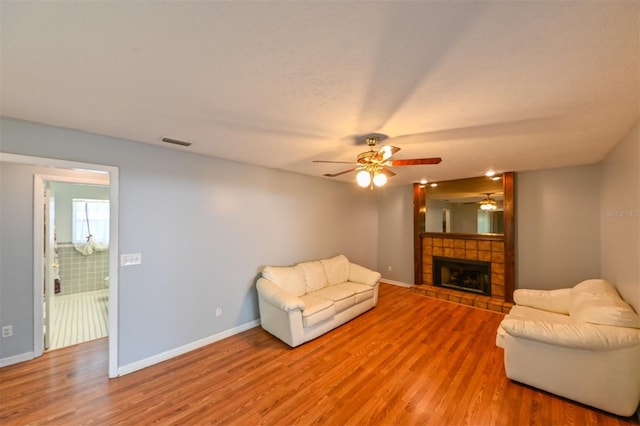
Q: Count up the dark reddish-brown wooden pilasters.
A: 2